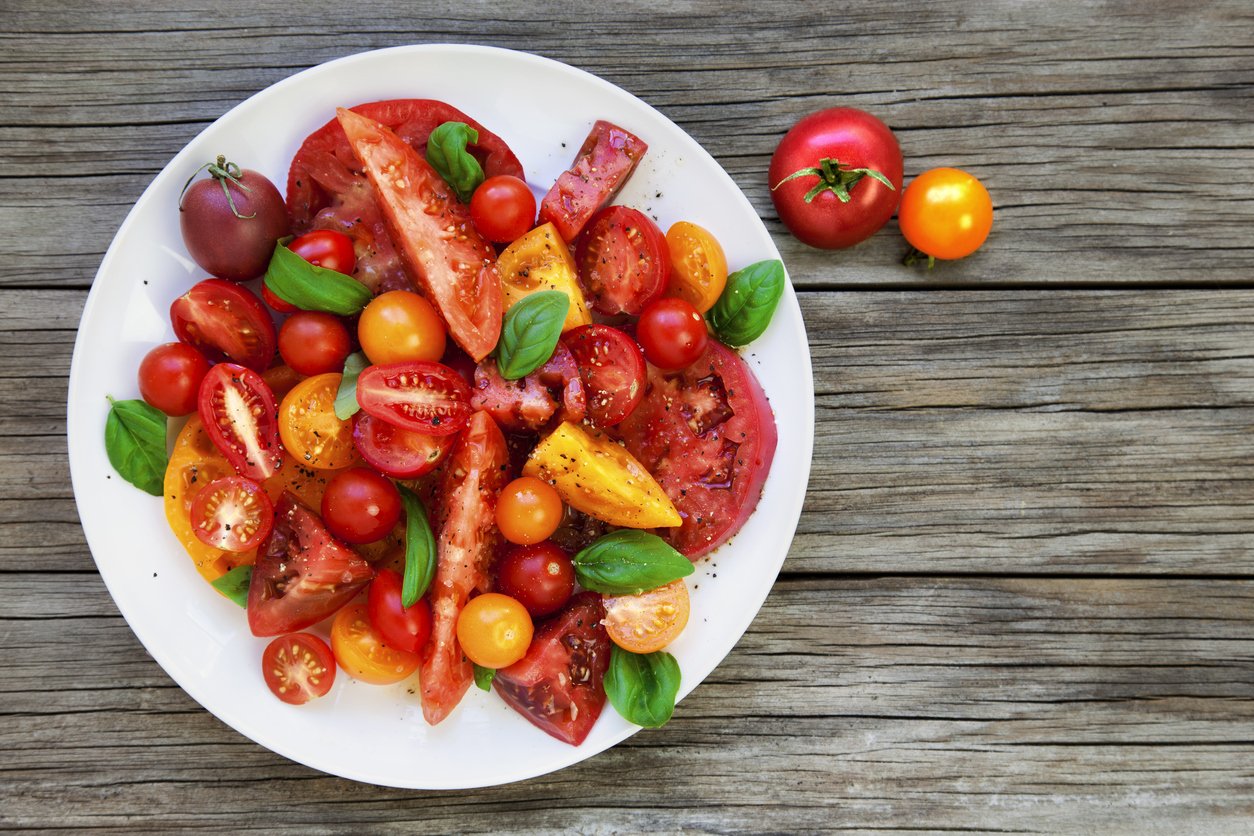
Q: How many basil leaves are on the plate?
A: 11